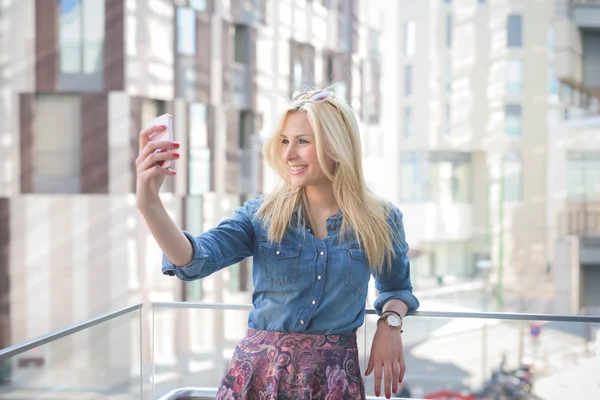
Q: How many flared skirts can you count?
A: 1